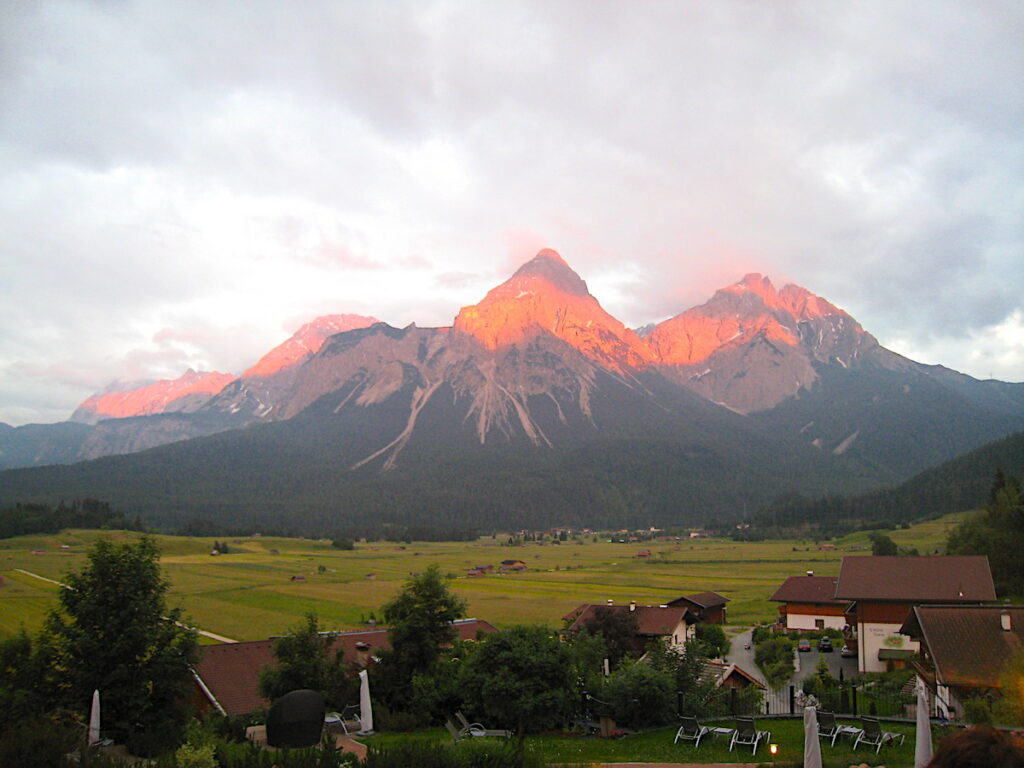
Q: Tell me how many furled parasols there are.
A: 4